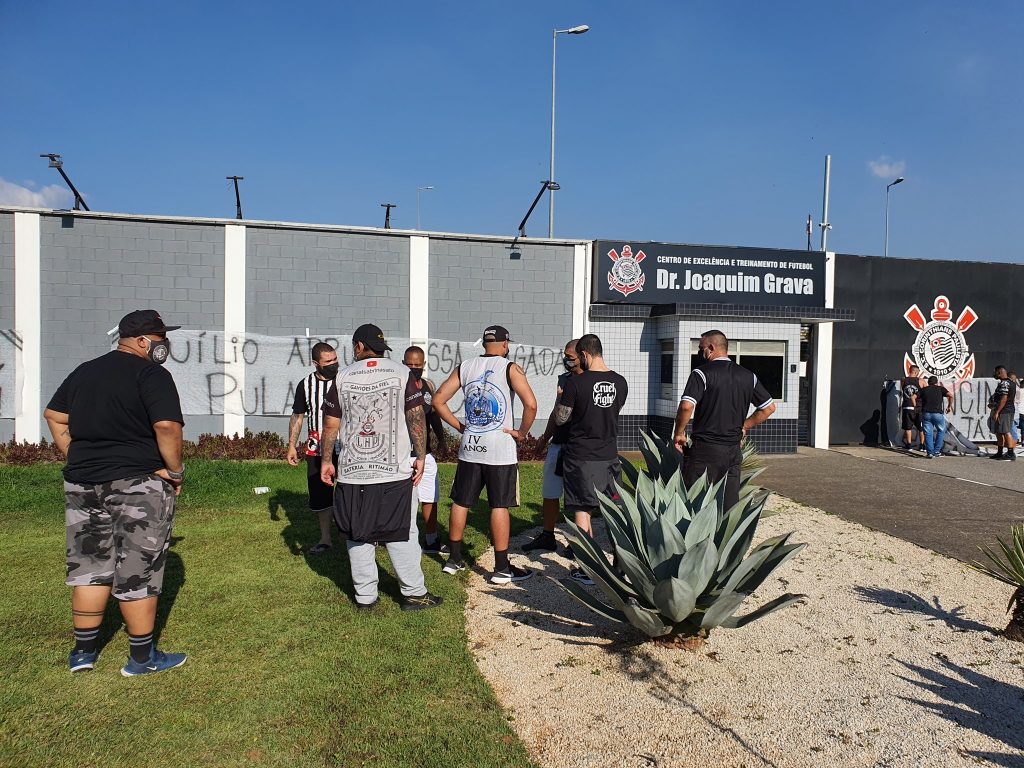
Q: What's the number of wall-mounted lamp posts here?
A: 4